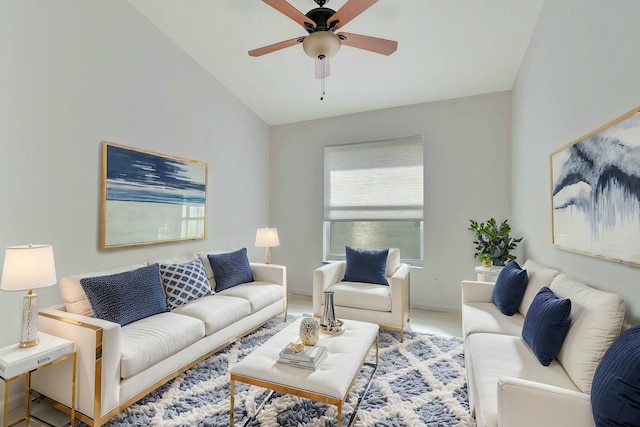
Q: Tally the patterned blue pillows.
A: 1